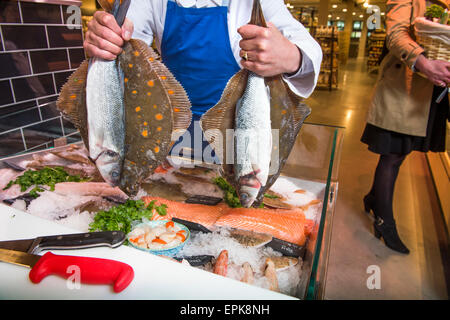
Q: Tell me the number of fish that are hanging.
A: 4